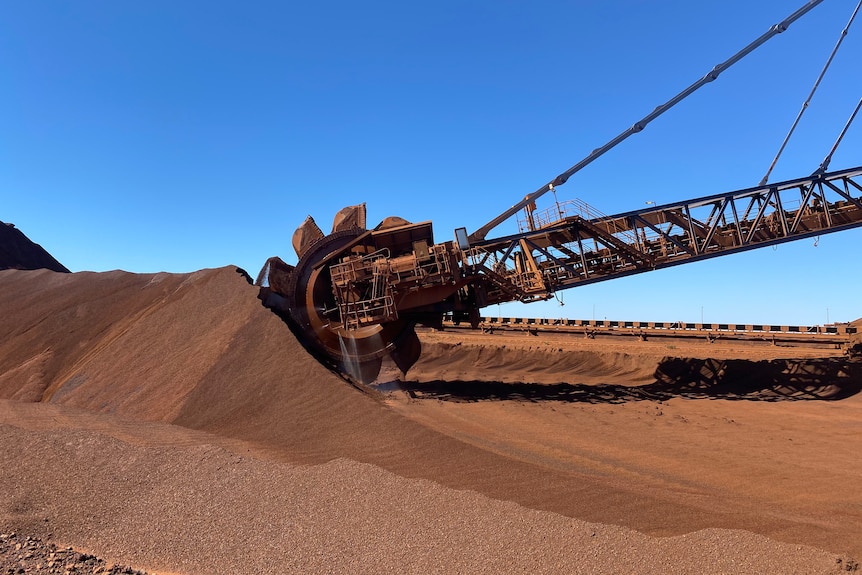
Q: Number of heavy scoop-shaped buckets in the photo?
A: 6